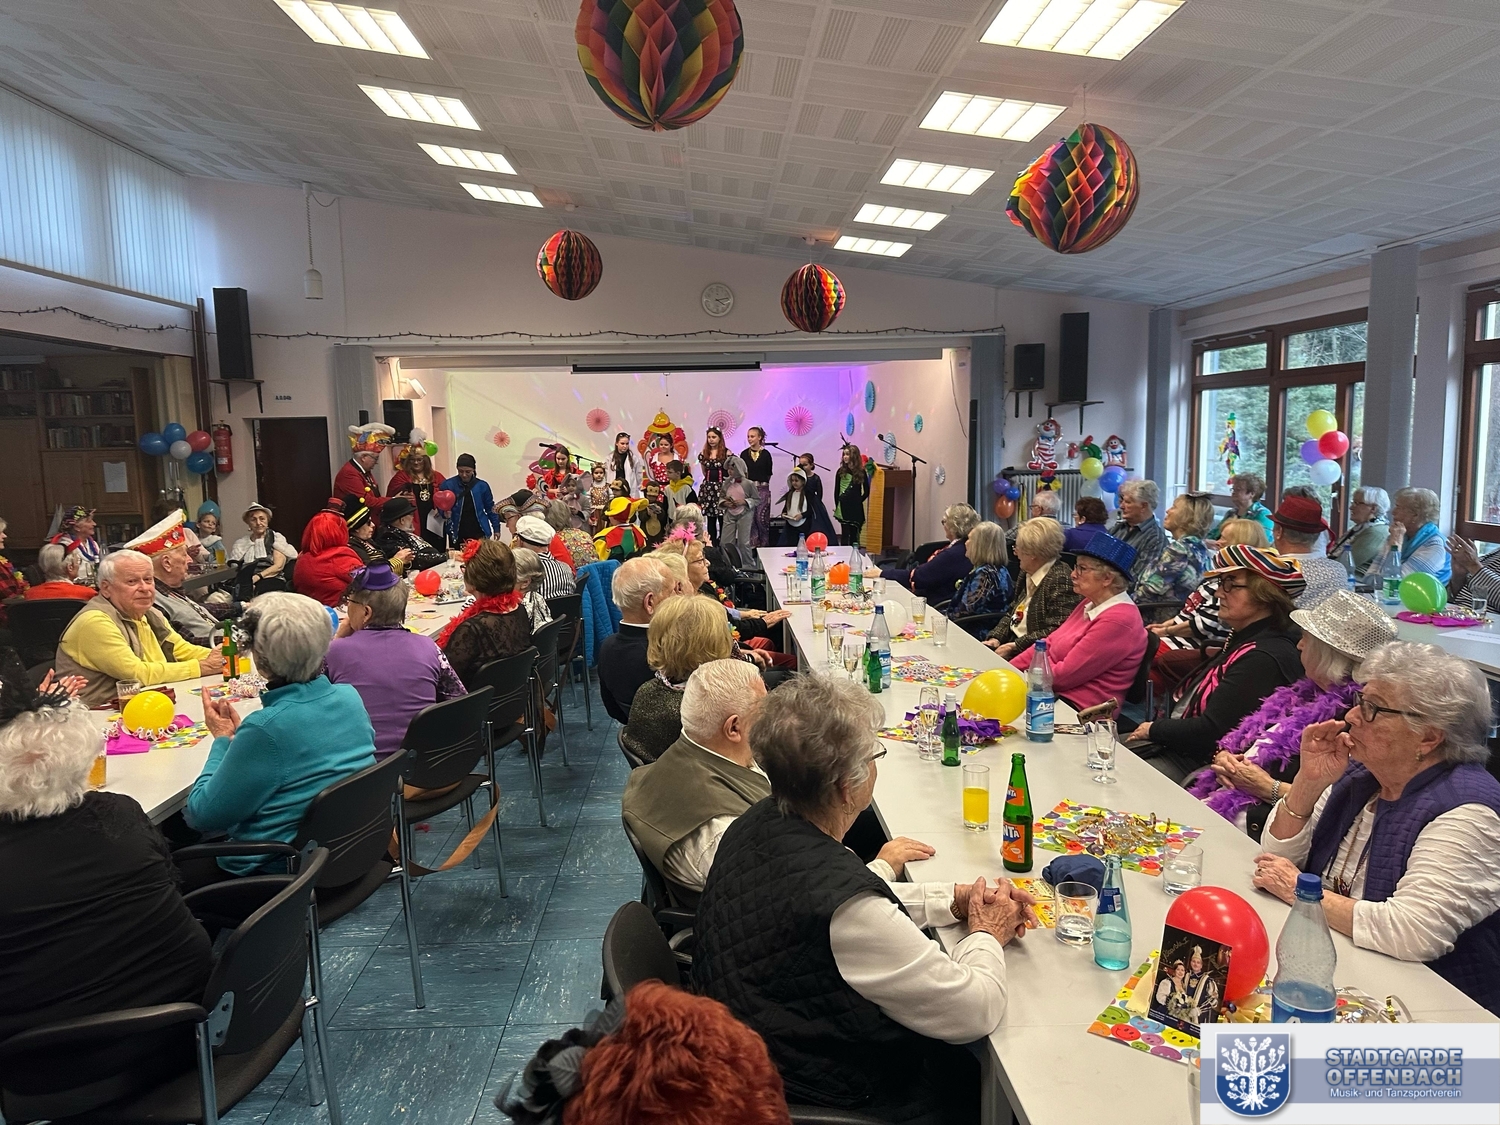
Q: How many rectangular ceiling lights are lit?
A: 9